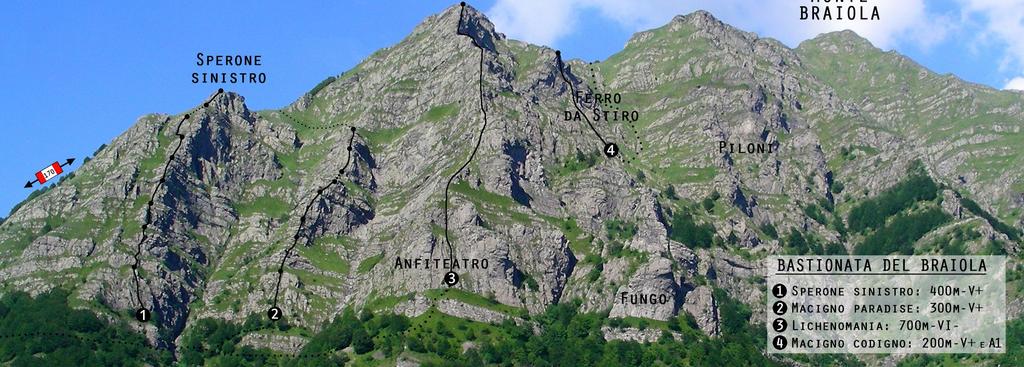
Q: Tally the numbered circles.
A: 8